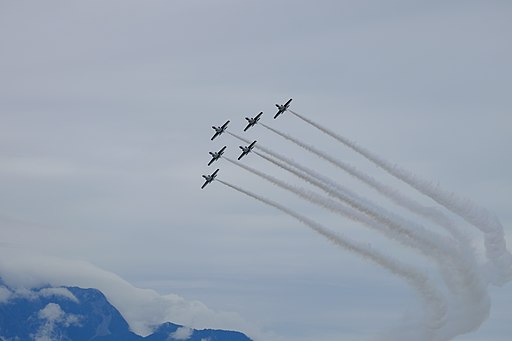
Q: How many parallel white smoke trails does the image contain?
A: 6